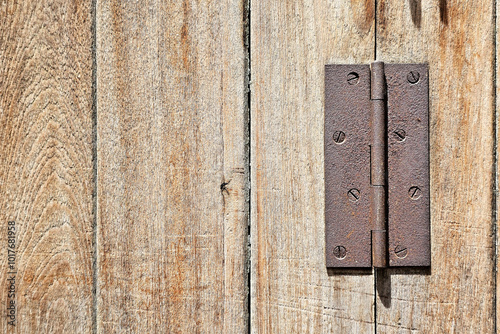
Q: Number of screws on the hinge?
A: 8